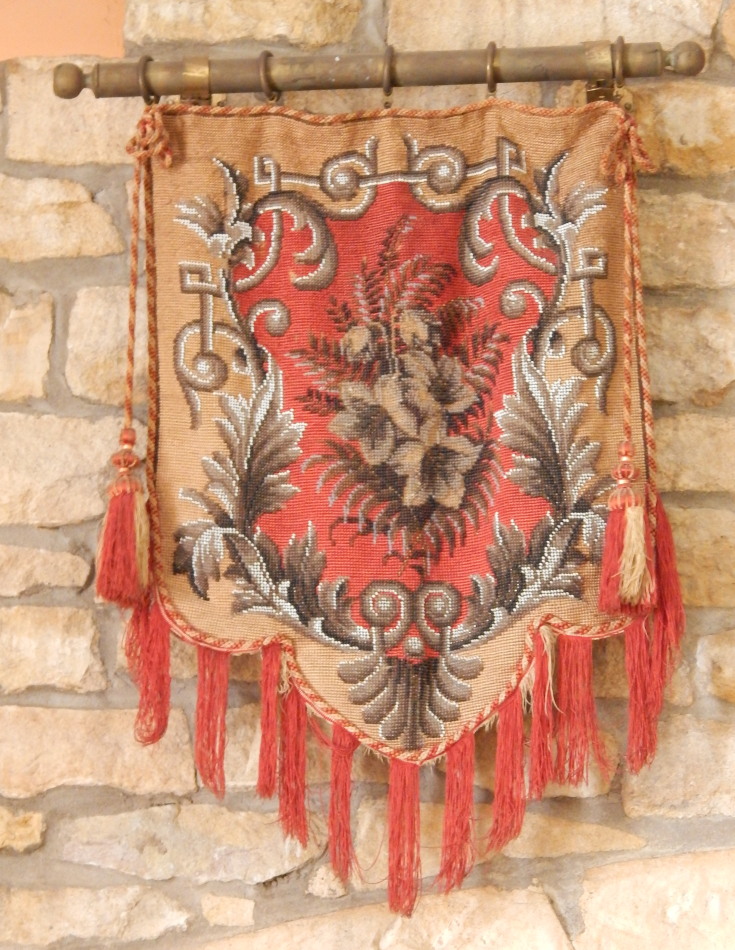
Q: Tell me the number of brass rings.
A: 5